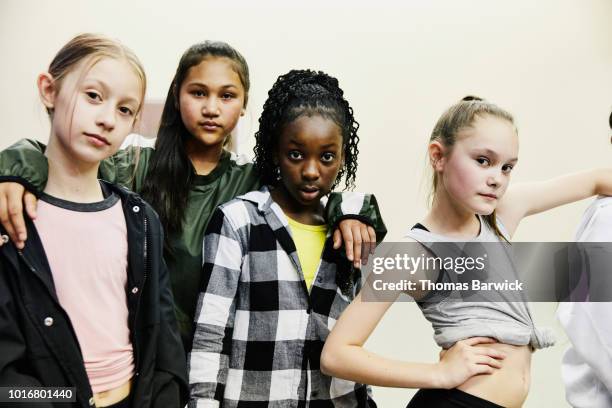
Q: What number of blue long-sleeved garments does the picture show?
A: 0